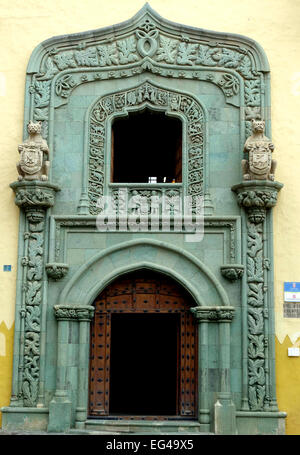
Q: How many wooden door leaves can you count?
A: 2